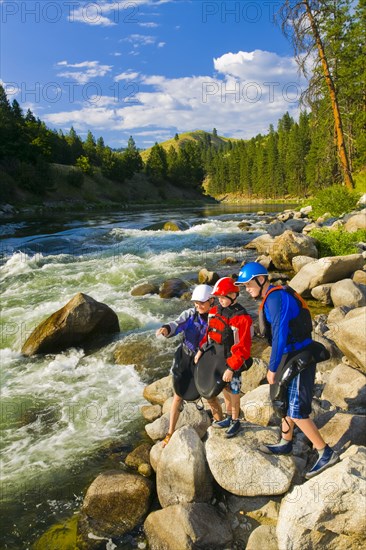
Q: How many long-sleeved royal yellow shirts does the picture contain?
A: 0